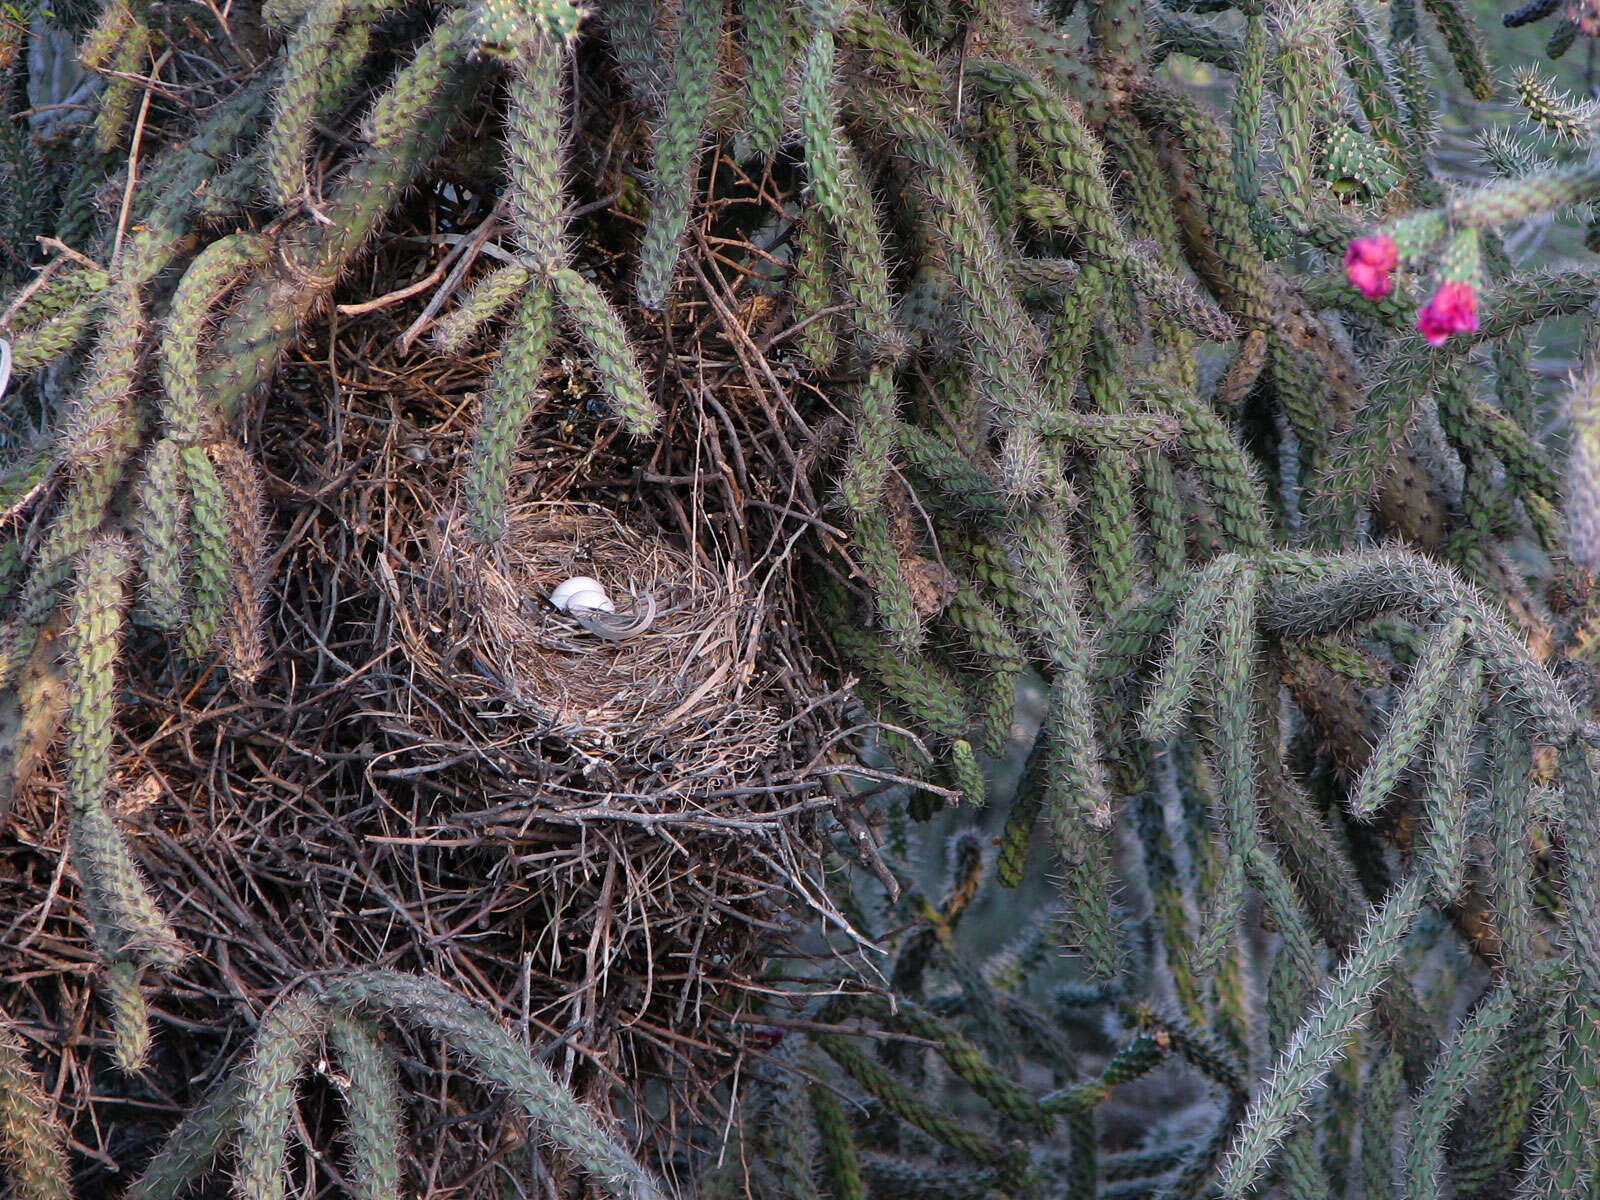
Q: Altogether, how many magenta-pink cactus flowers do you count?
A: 2